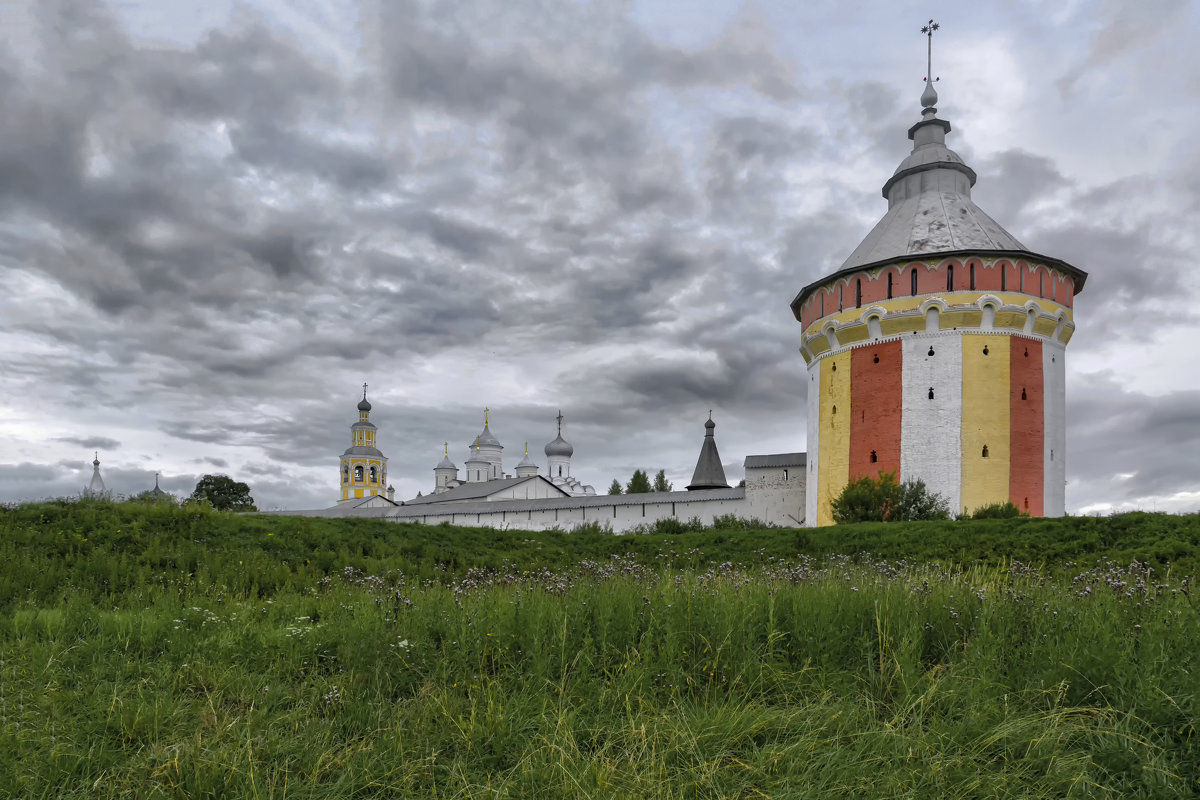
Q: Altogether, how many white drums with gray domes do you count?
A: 5